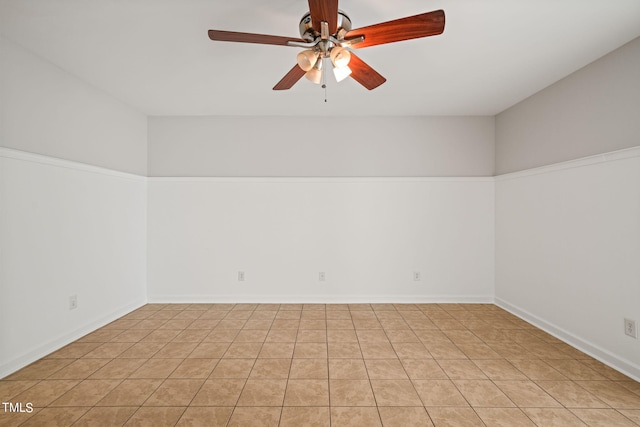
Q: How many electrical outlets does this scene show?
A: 5